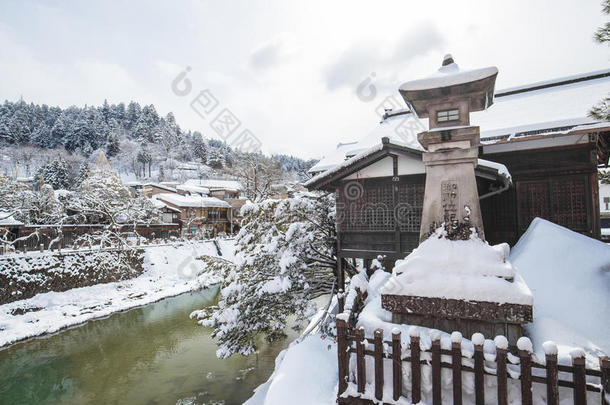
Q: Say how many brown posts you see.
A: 13